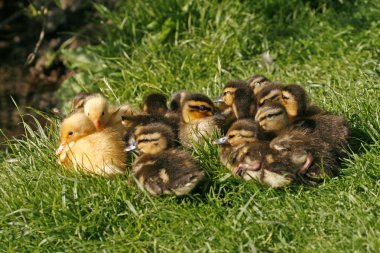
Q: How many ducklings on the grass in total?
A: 13